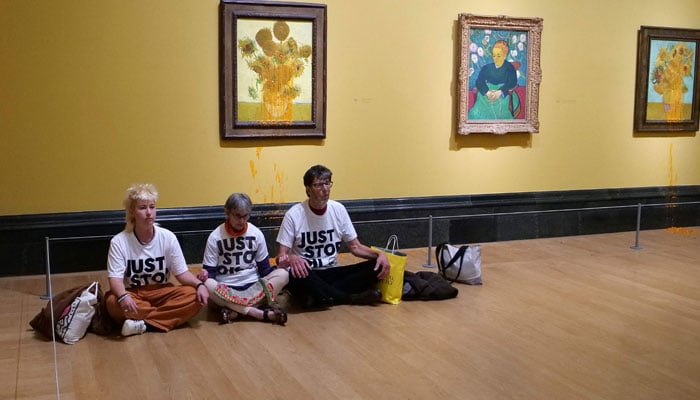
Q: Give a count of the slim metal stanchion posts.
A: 3